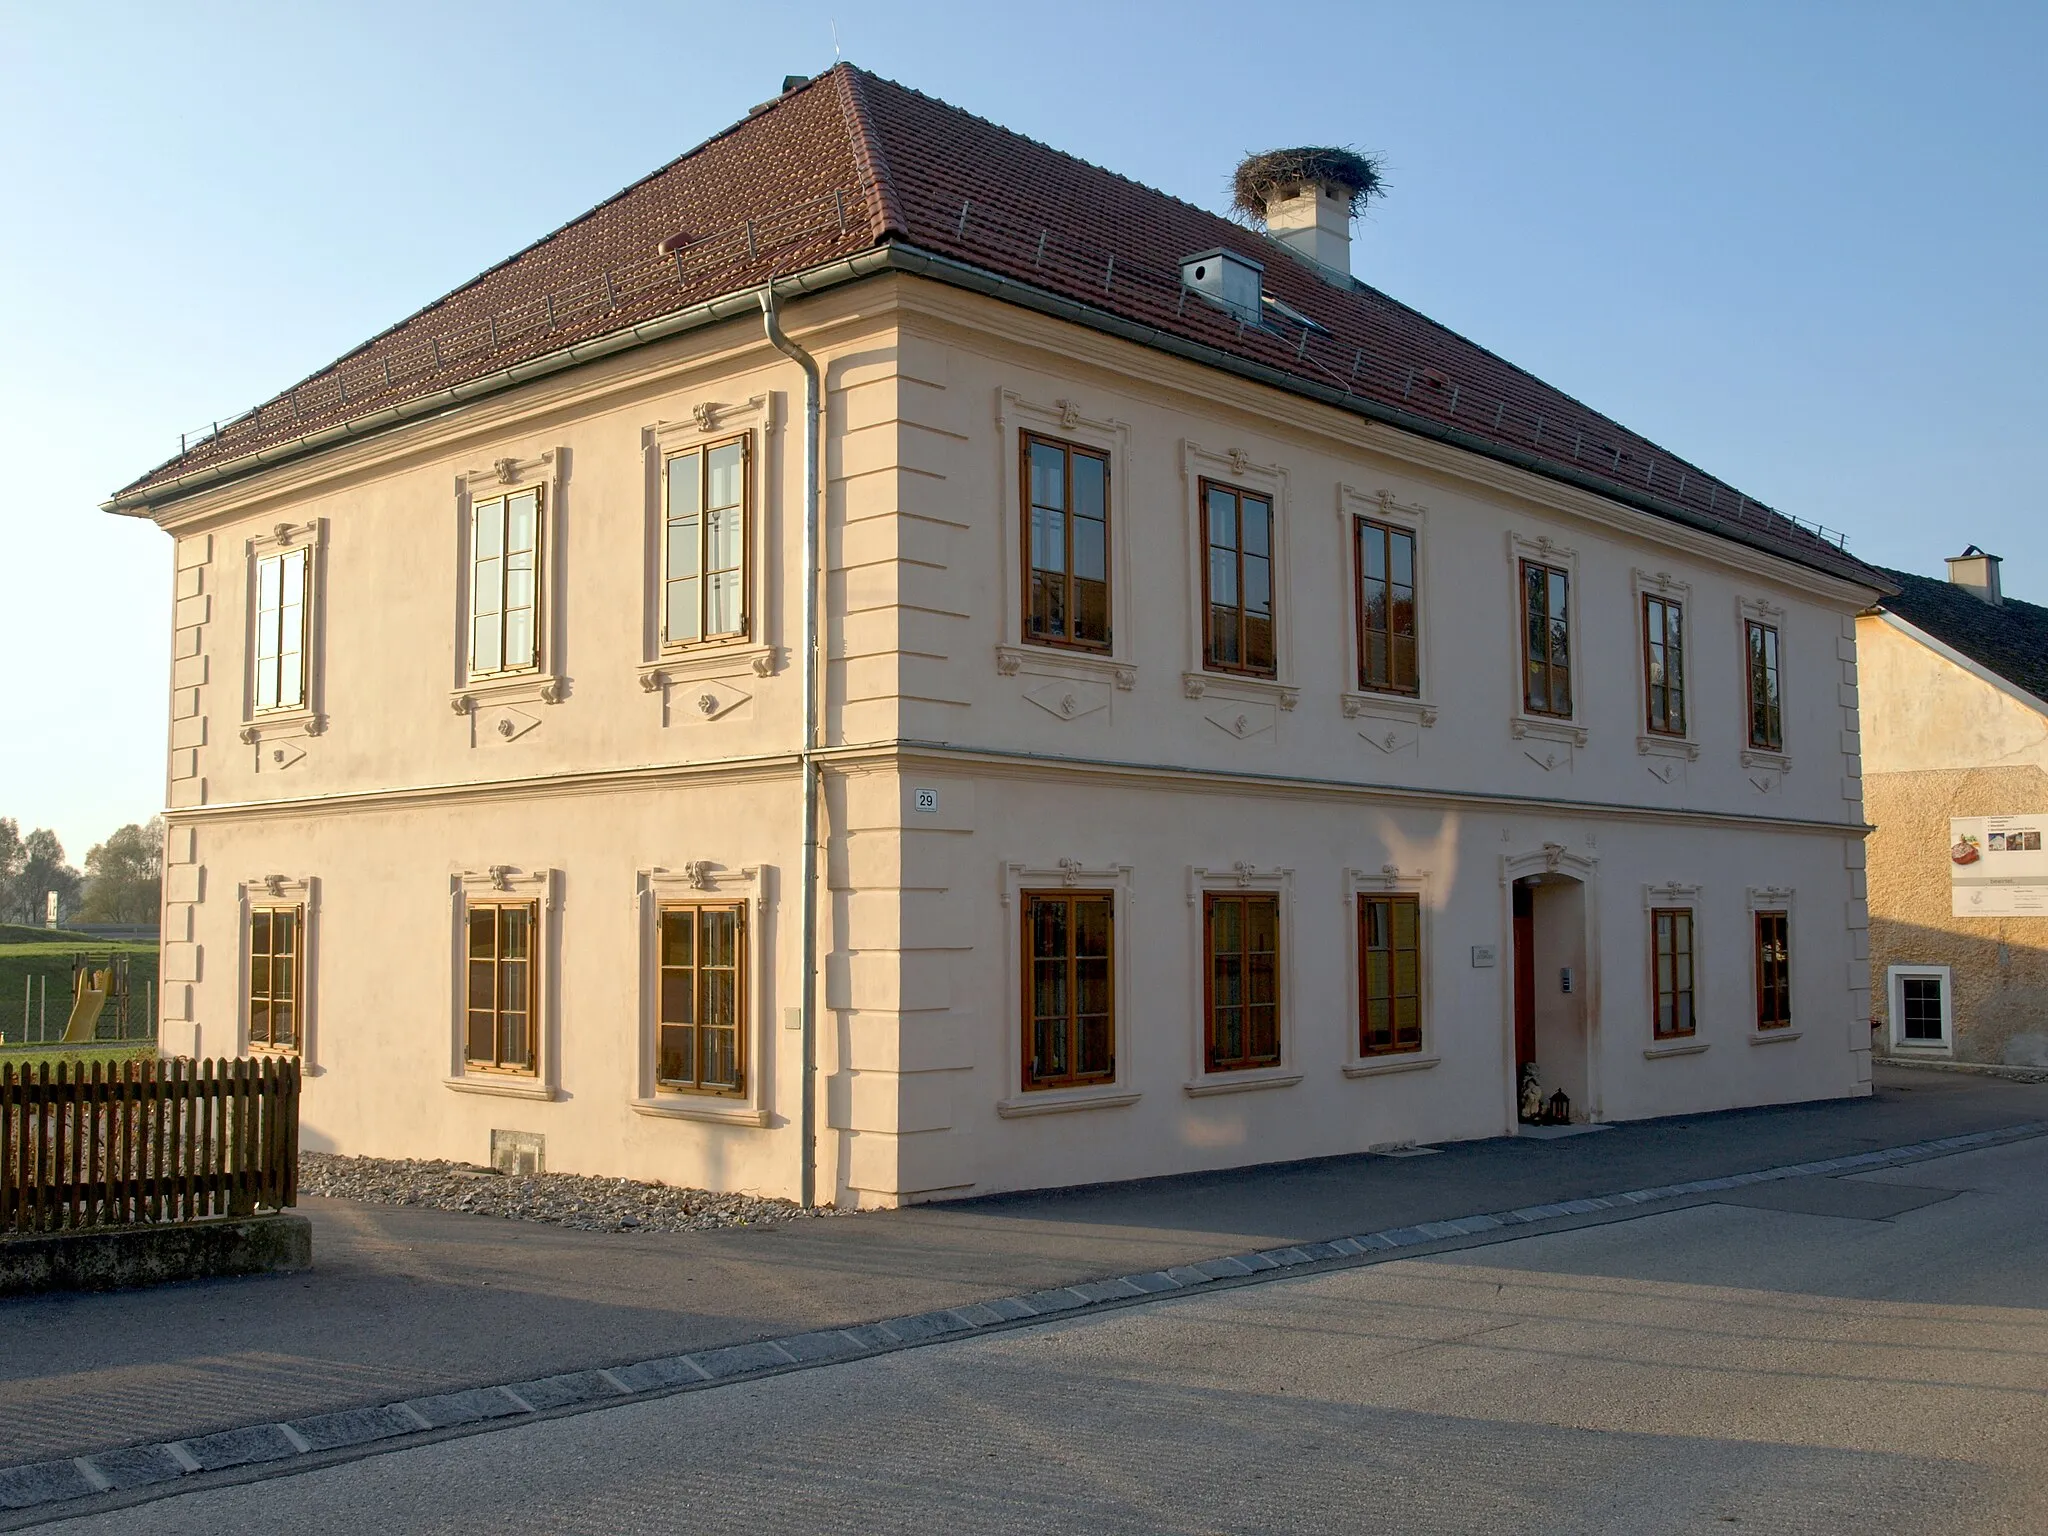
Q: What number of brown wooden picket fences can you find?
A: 1